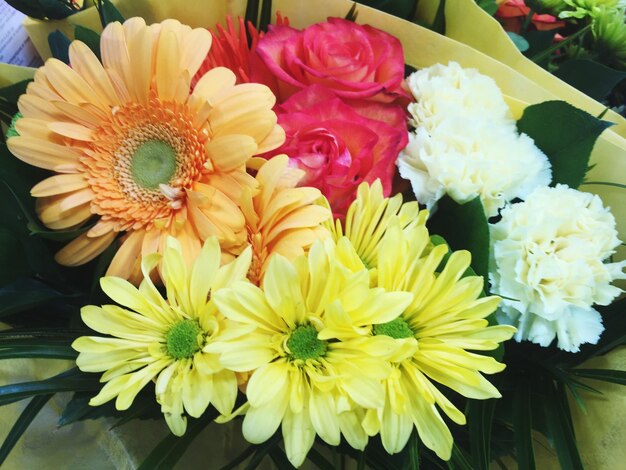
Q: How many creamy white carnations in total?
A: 3